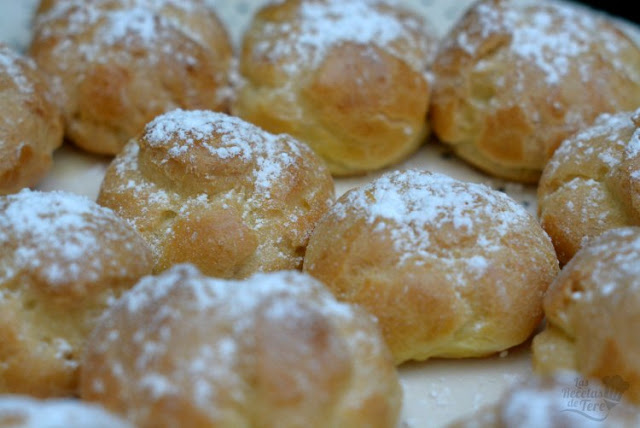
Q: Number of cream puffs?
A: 12